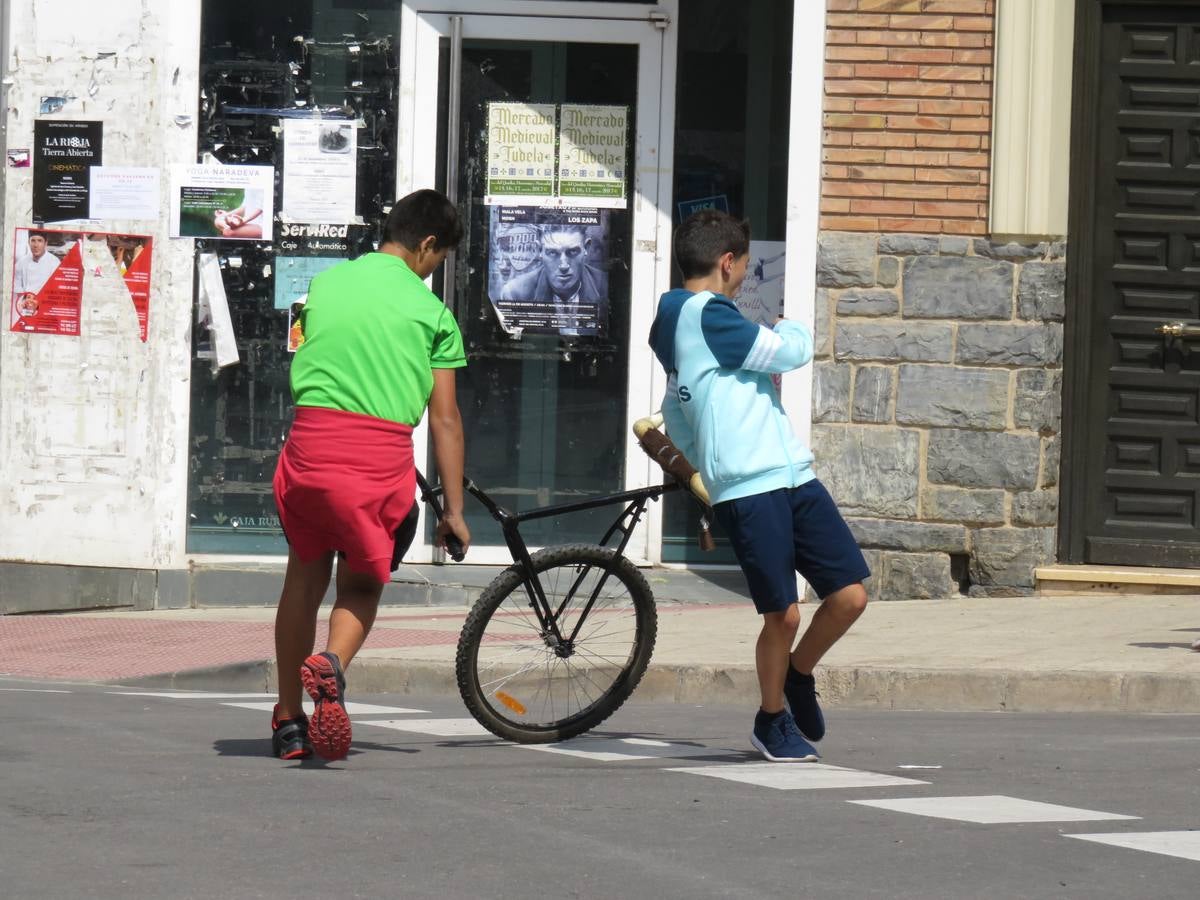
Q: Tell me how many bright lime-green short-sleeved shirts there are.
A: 1